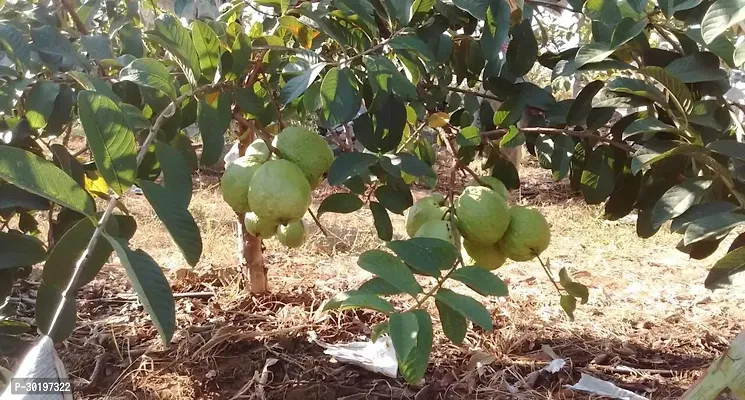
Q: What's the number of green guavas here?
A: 12